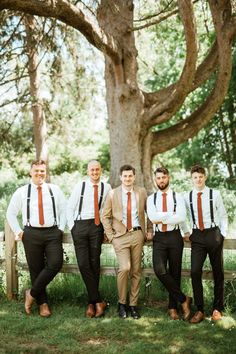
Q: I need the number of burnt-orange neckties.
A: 5